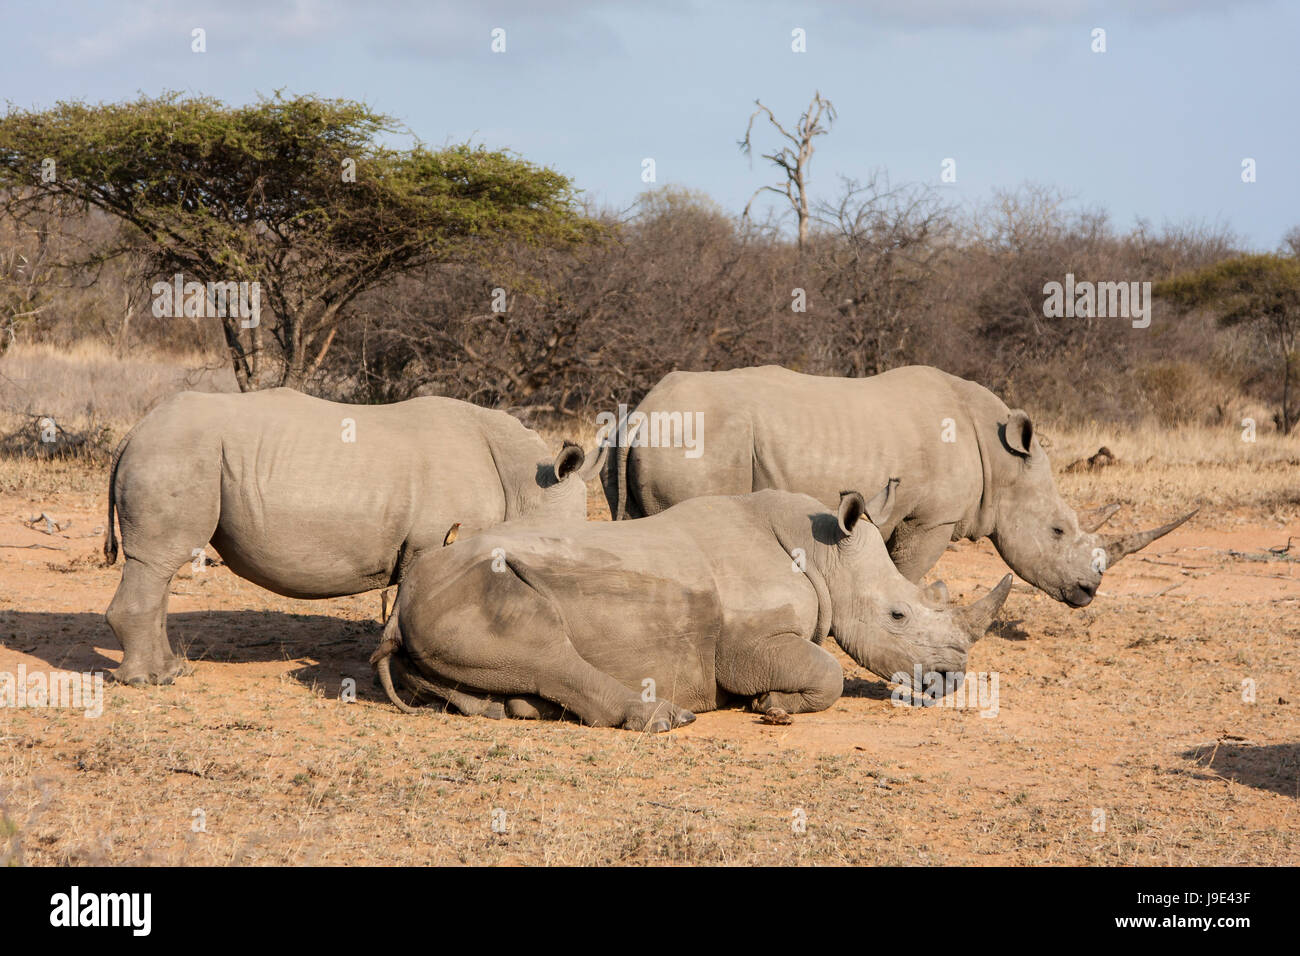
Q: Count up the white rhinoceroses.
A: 3